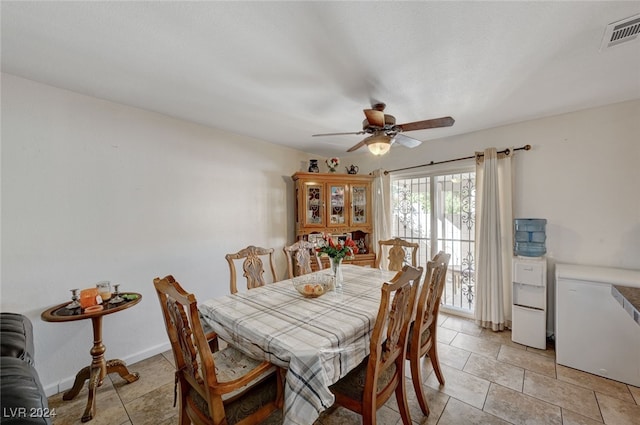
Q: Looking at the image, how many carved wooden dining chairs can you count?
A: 6